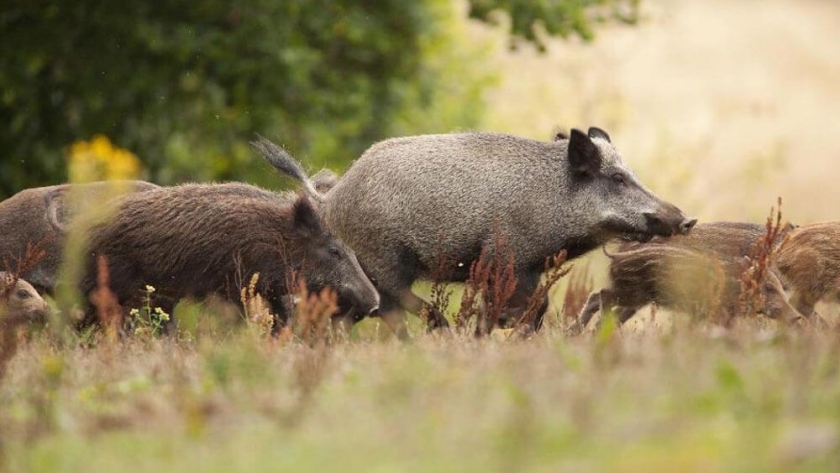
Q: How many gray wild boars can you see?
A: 1